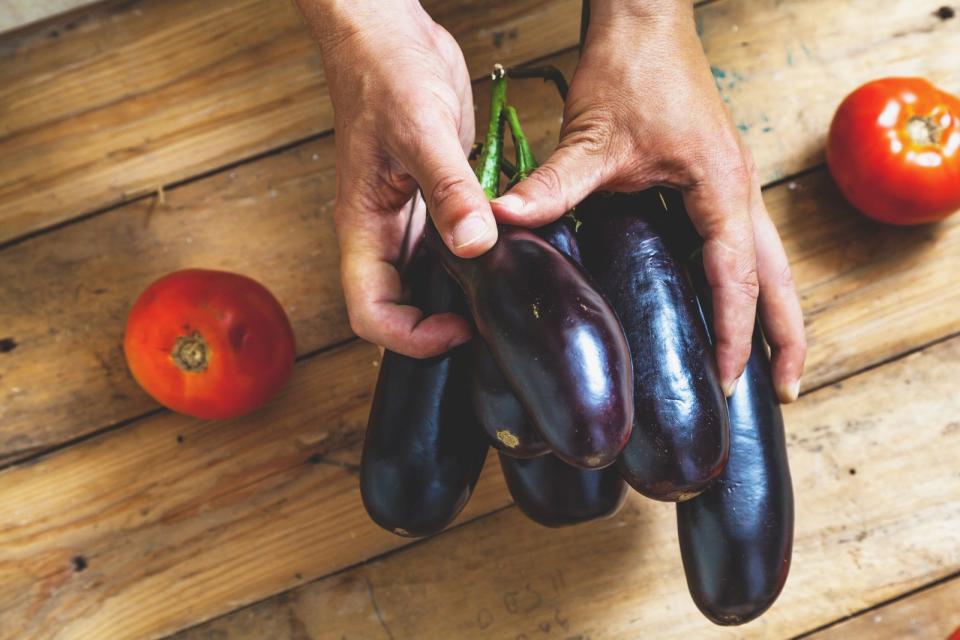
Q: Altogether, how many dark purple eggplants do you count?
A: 6